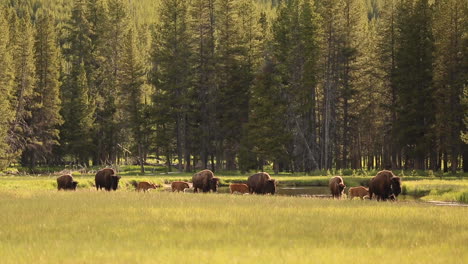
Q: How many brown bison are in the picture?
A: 10